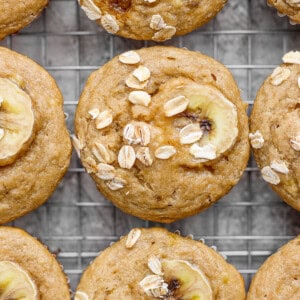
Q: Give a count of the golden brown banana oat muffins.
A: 9